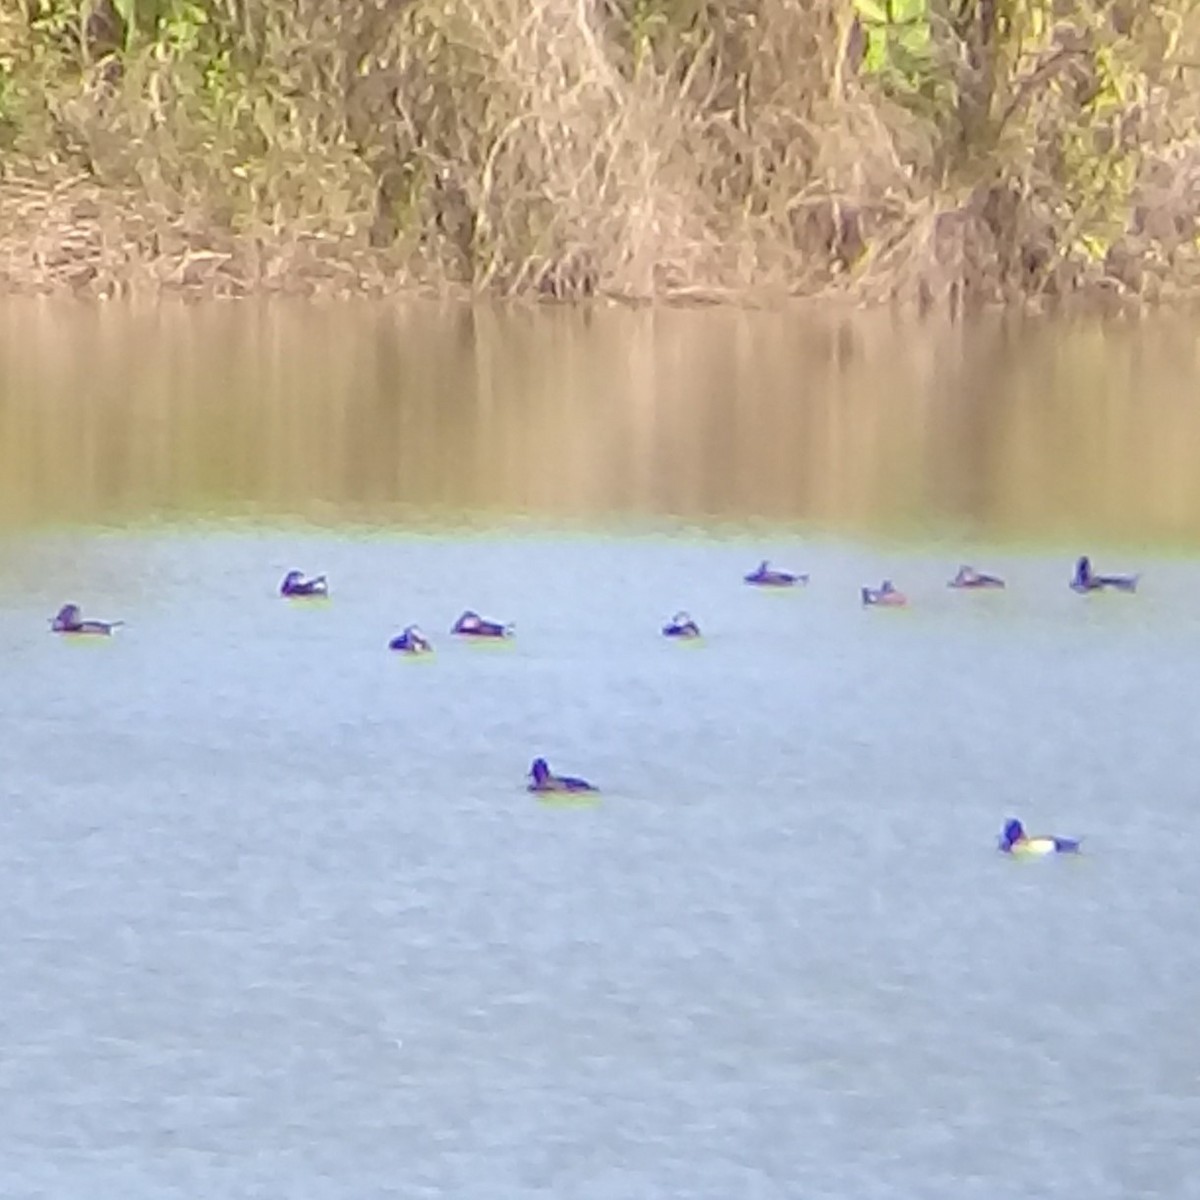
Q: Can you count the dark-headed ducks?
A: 11